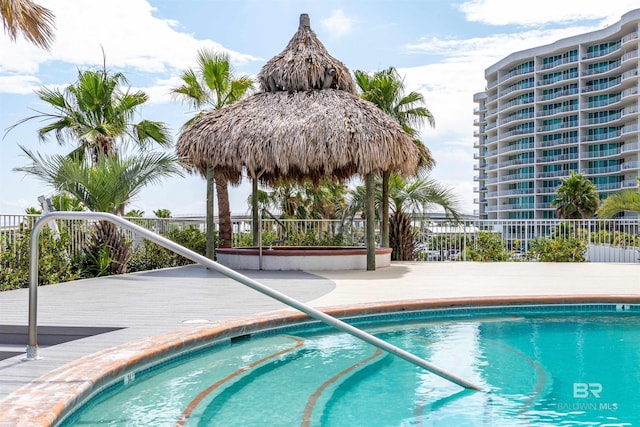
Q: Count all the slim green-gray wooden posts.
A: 4